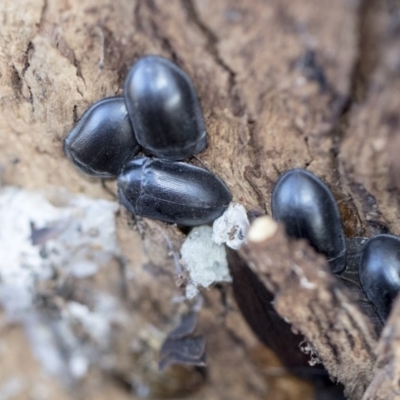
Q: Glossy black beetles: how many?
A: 5